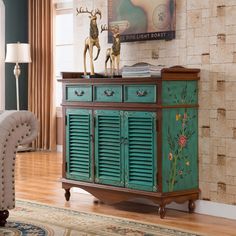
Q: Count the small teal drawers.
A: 3